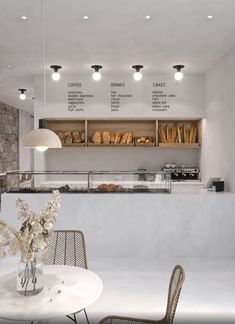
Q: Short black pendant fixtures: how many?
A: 5